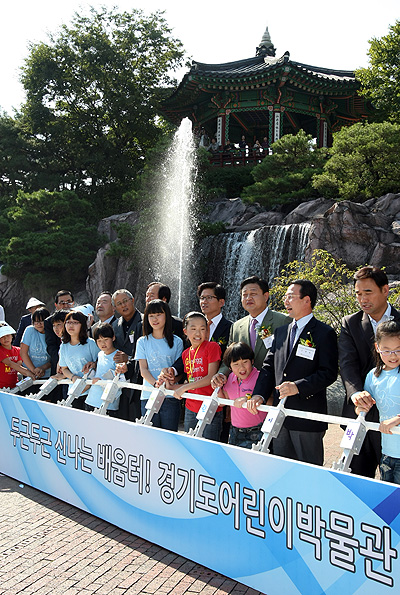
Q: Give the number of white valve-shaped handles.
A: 8